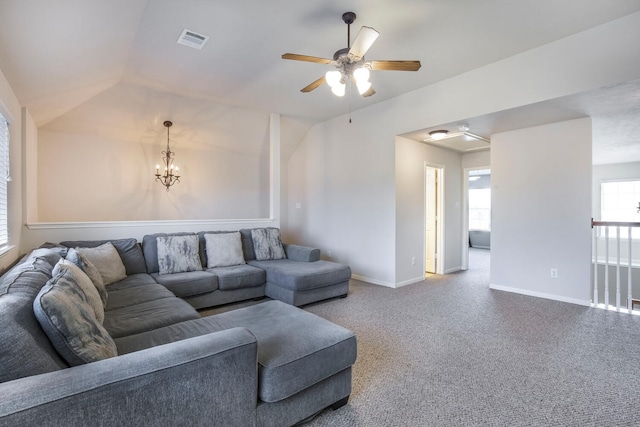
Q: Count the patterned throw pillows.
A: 4